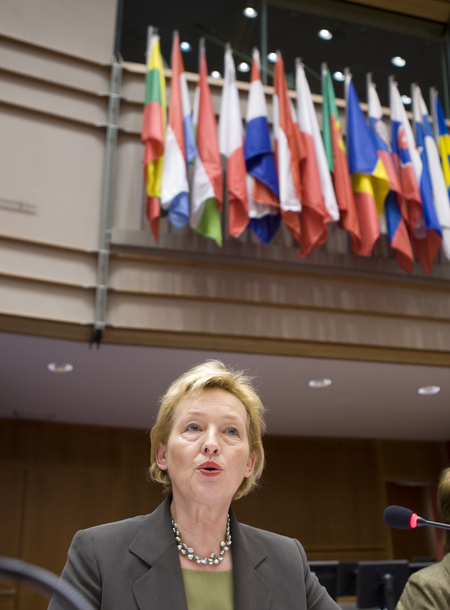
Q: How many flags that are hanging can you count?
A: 13